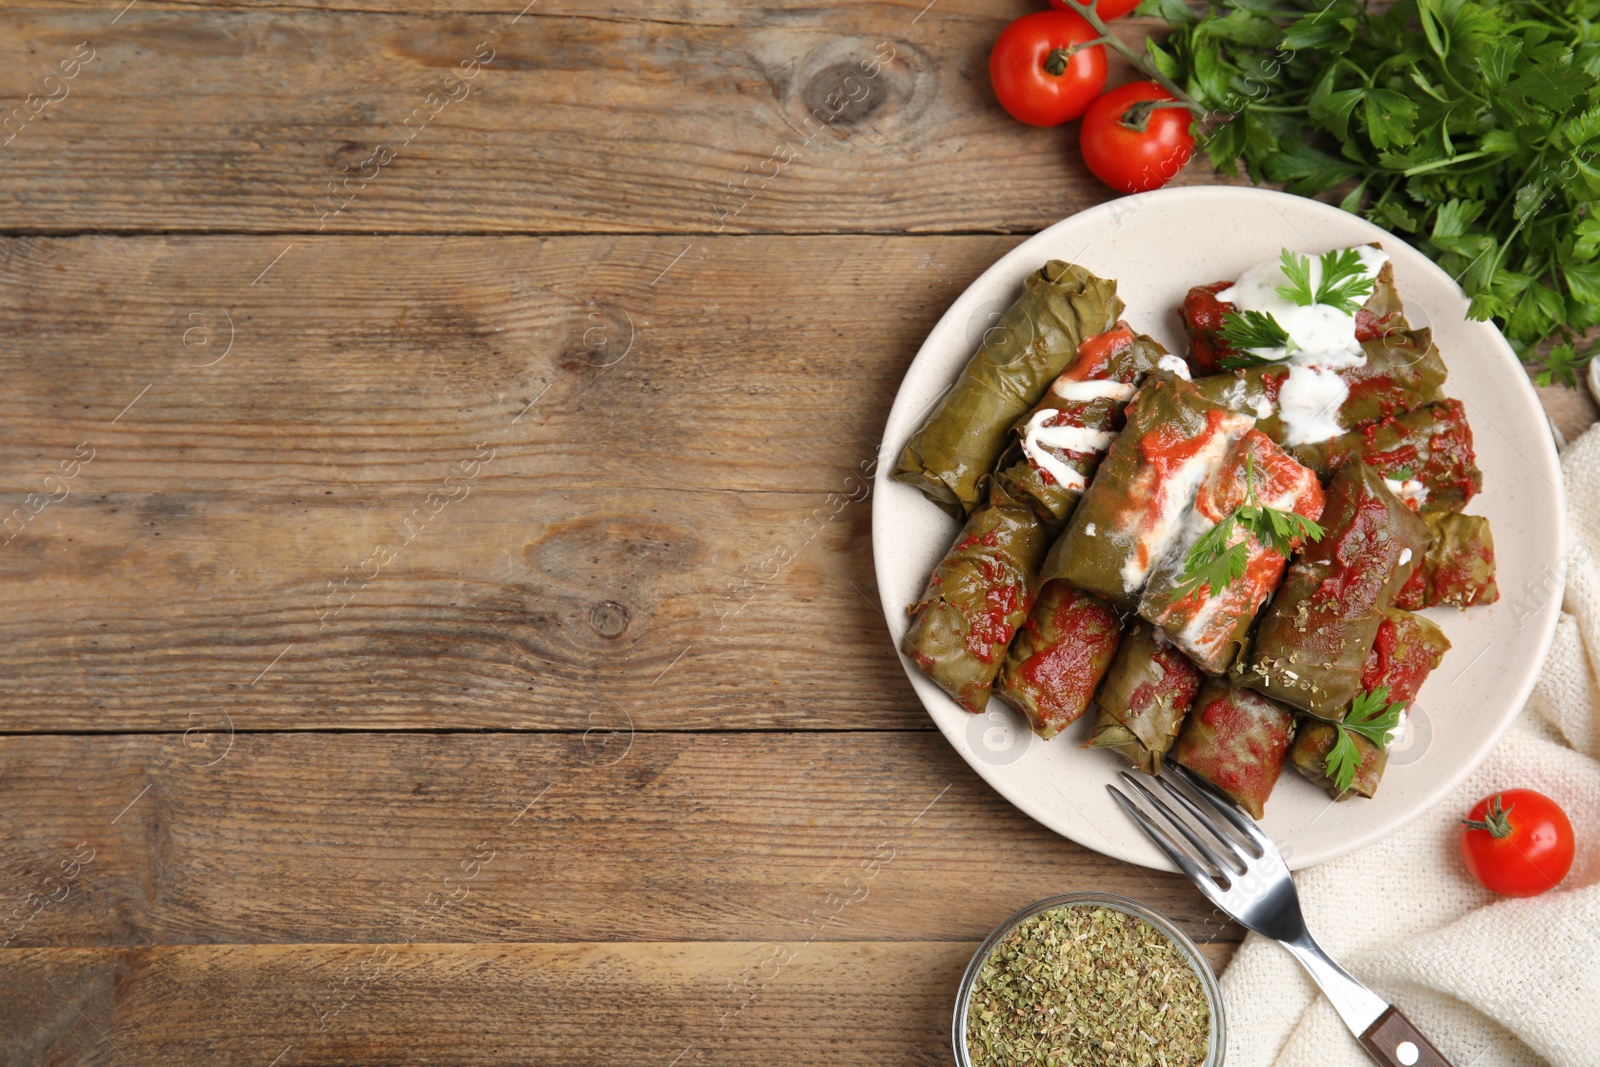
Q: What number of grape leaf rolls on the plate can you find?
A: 15